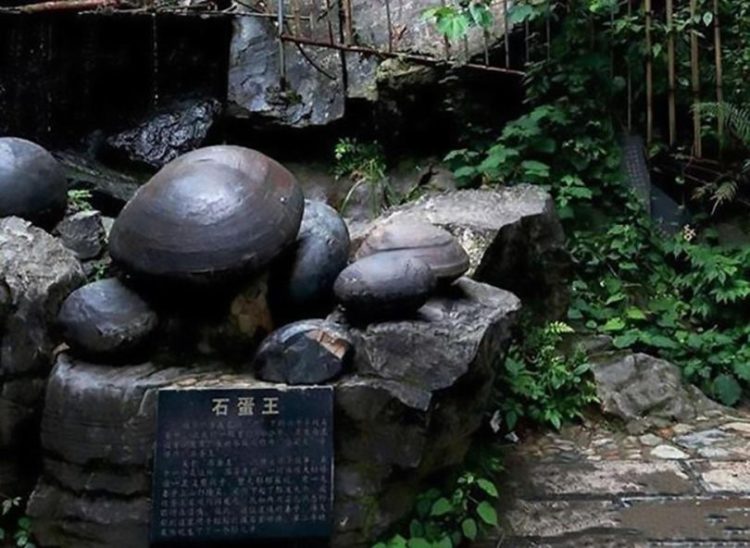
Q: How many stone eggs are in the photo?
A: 7